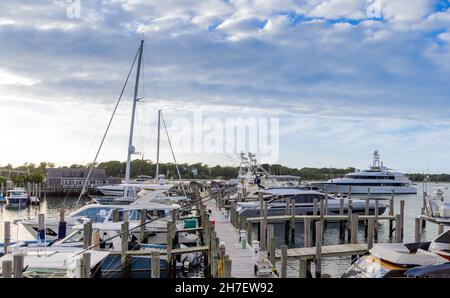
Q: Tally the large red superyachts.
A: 0